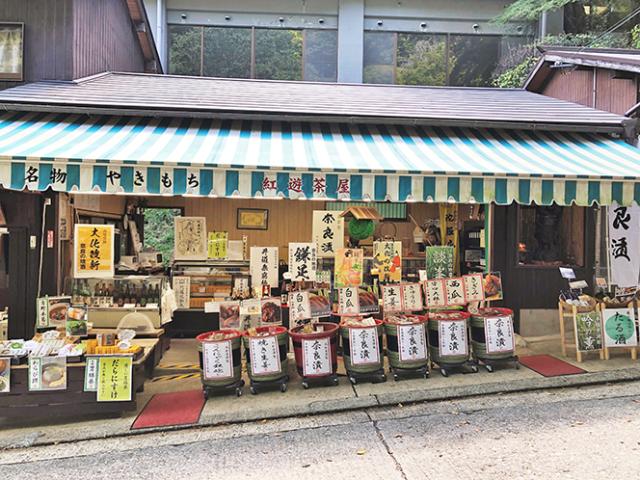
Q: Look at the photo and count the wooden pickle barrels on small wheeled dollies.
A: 7